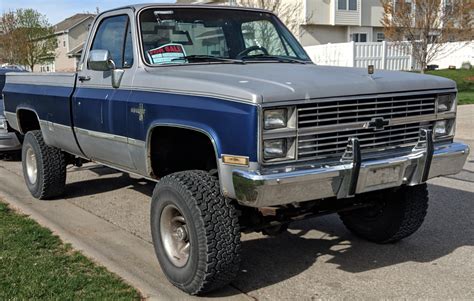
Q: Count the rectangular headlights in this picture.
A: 4